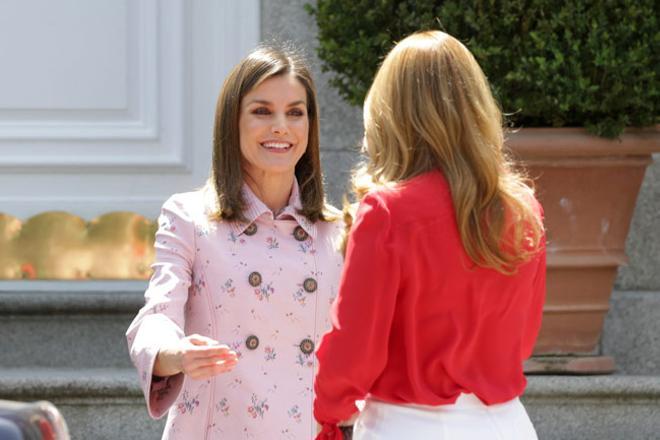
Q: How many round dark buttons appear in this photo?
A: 6